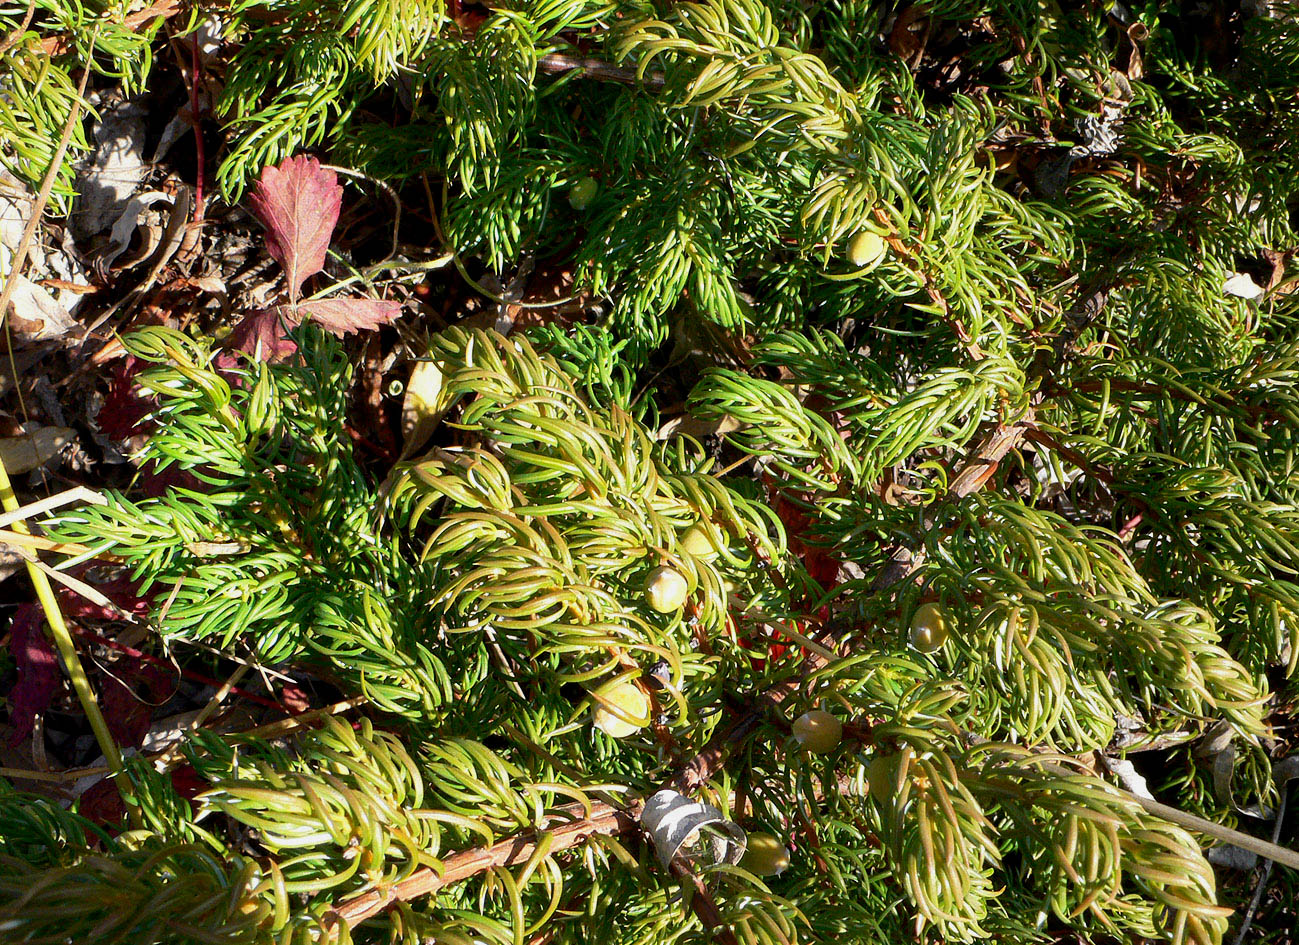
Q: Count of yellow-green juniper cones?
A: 9